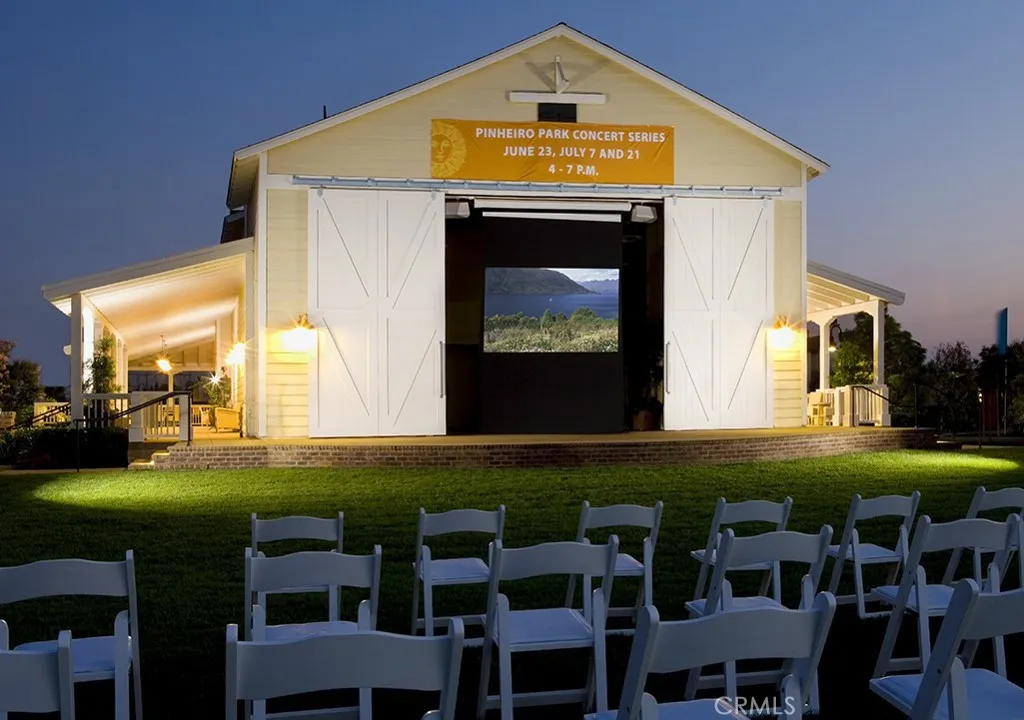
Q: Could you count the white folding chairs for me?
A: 15